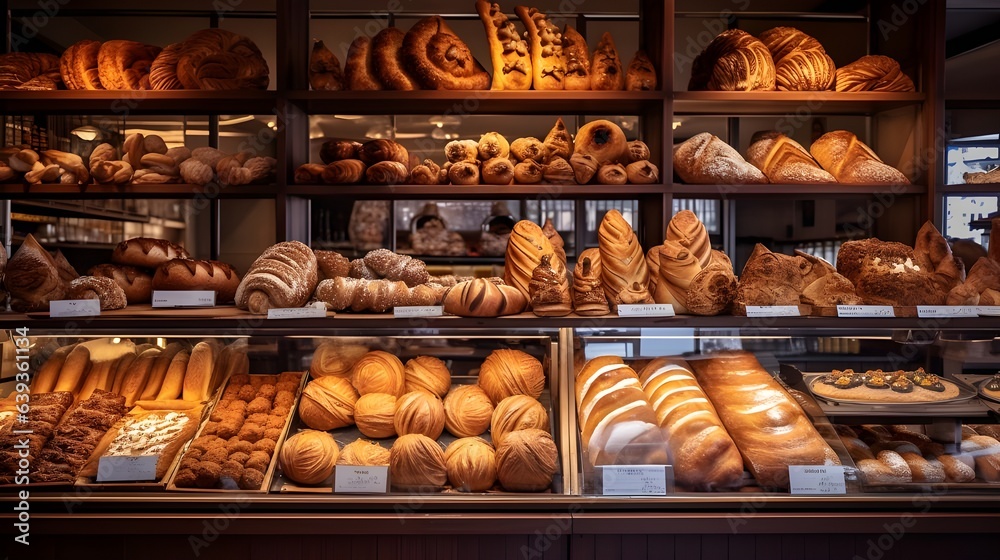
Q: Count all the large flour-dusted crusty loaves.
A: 3